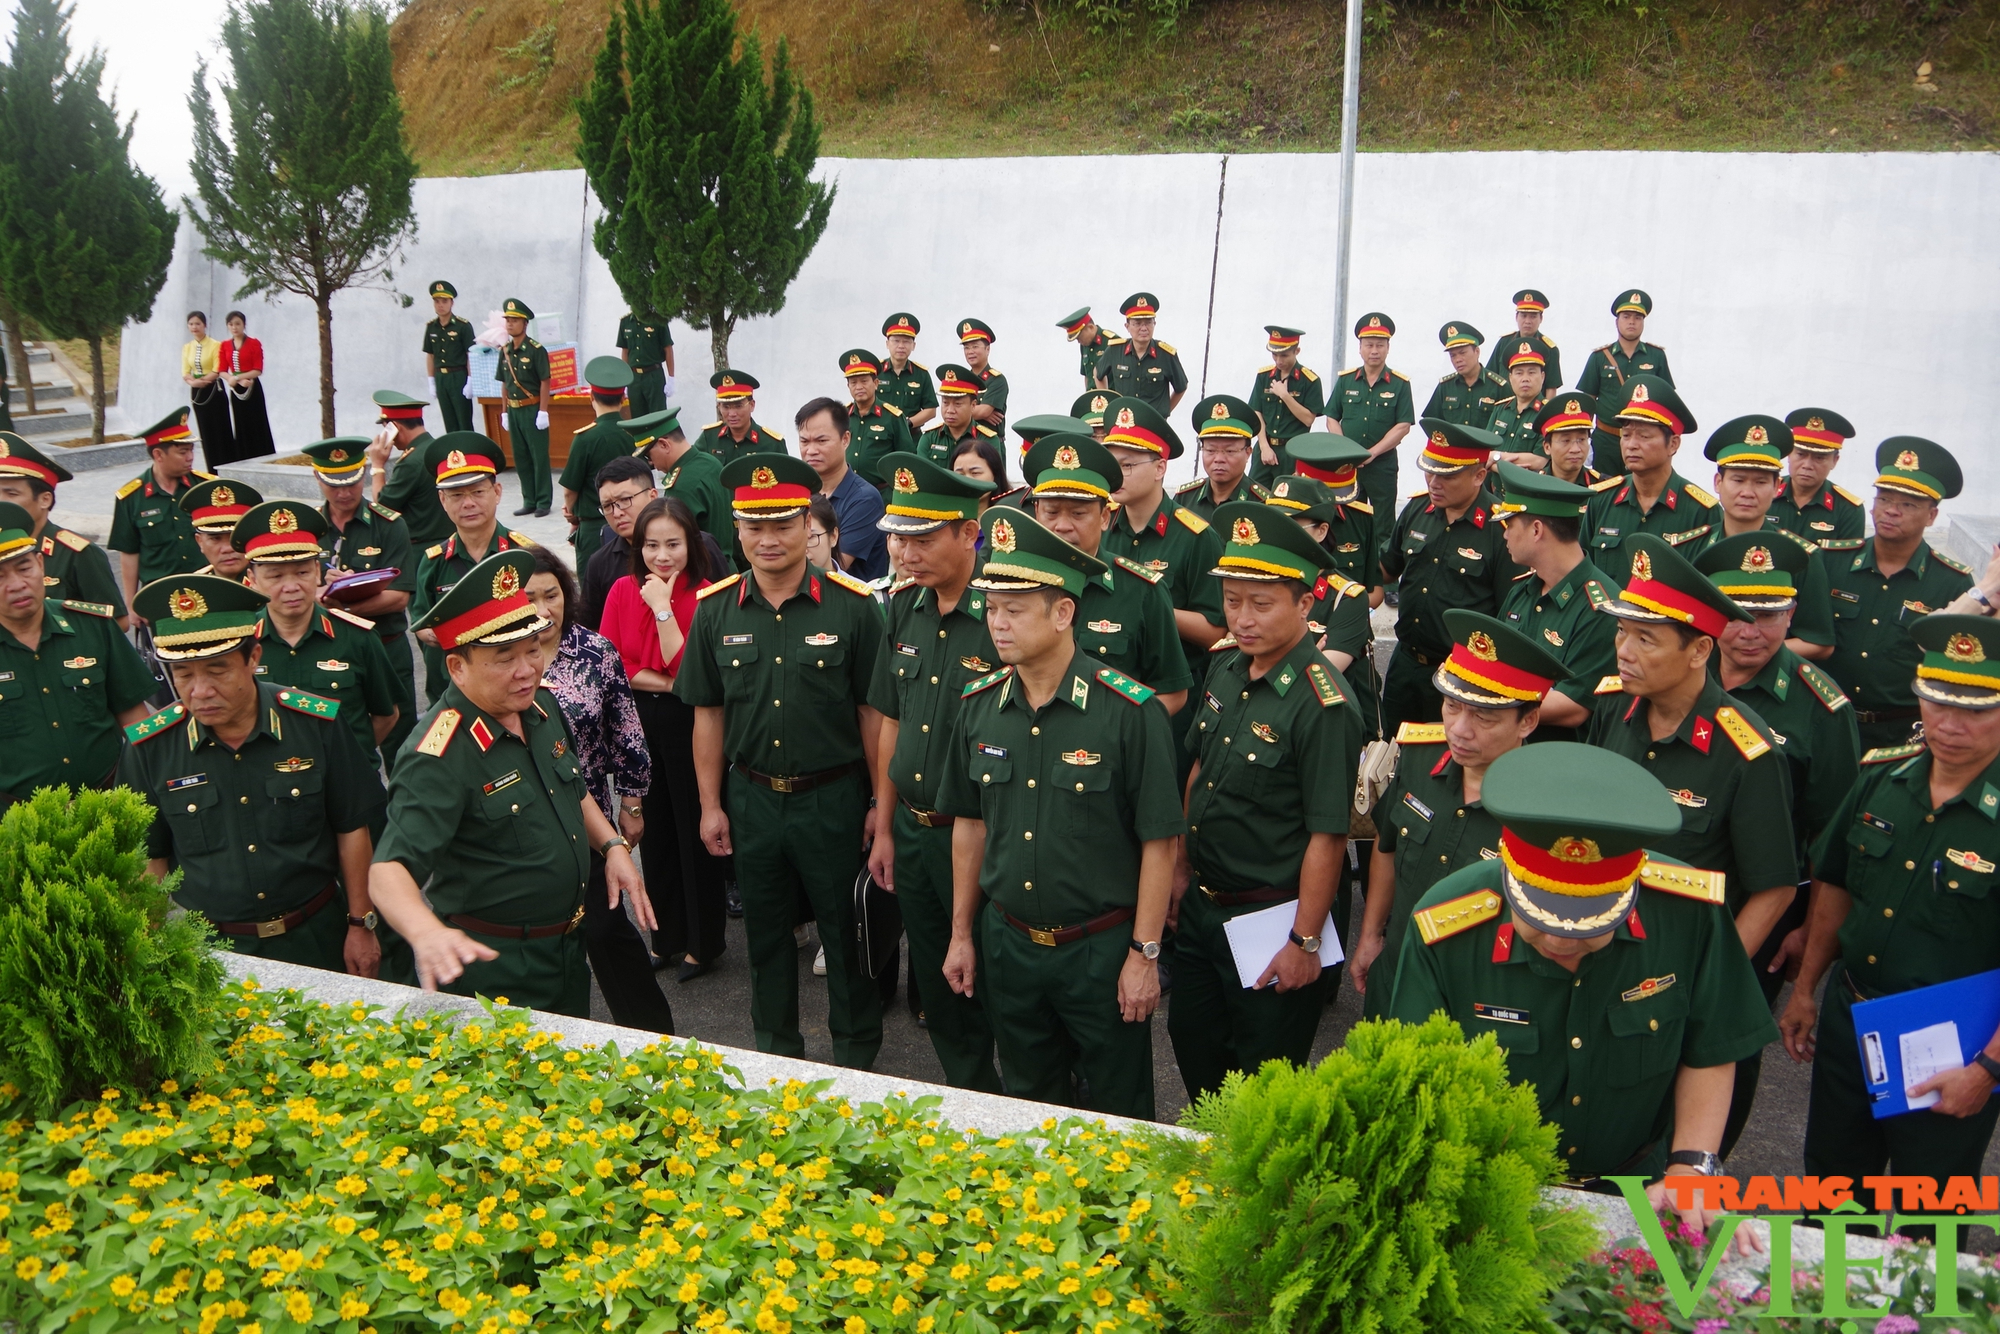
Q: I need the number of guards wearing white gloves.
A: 3